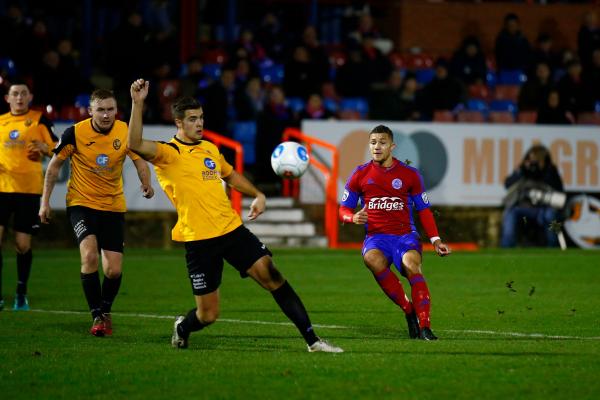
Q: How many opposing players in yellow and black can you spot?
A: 3